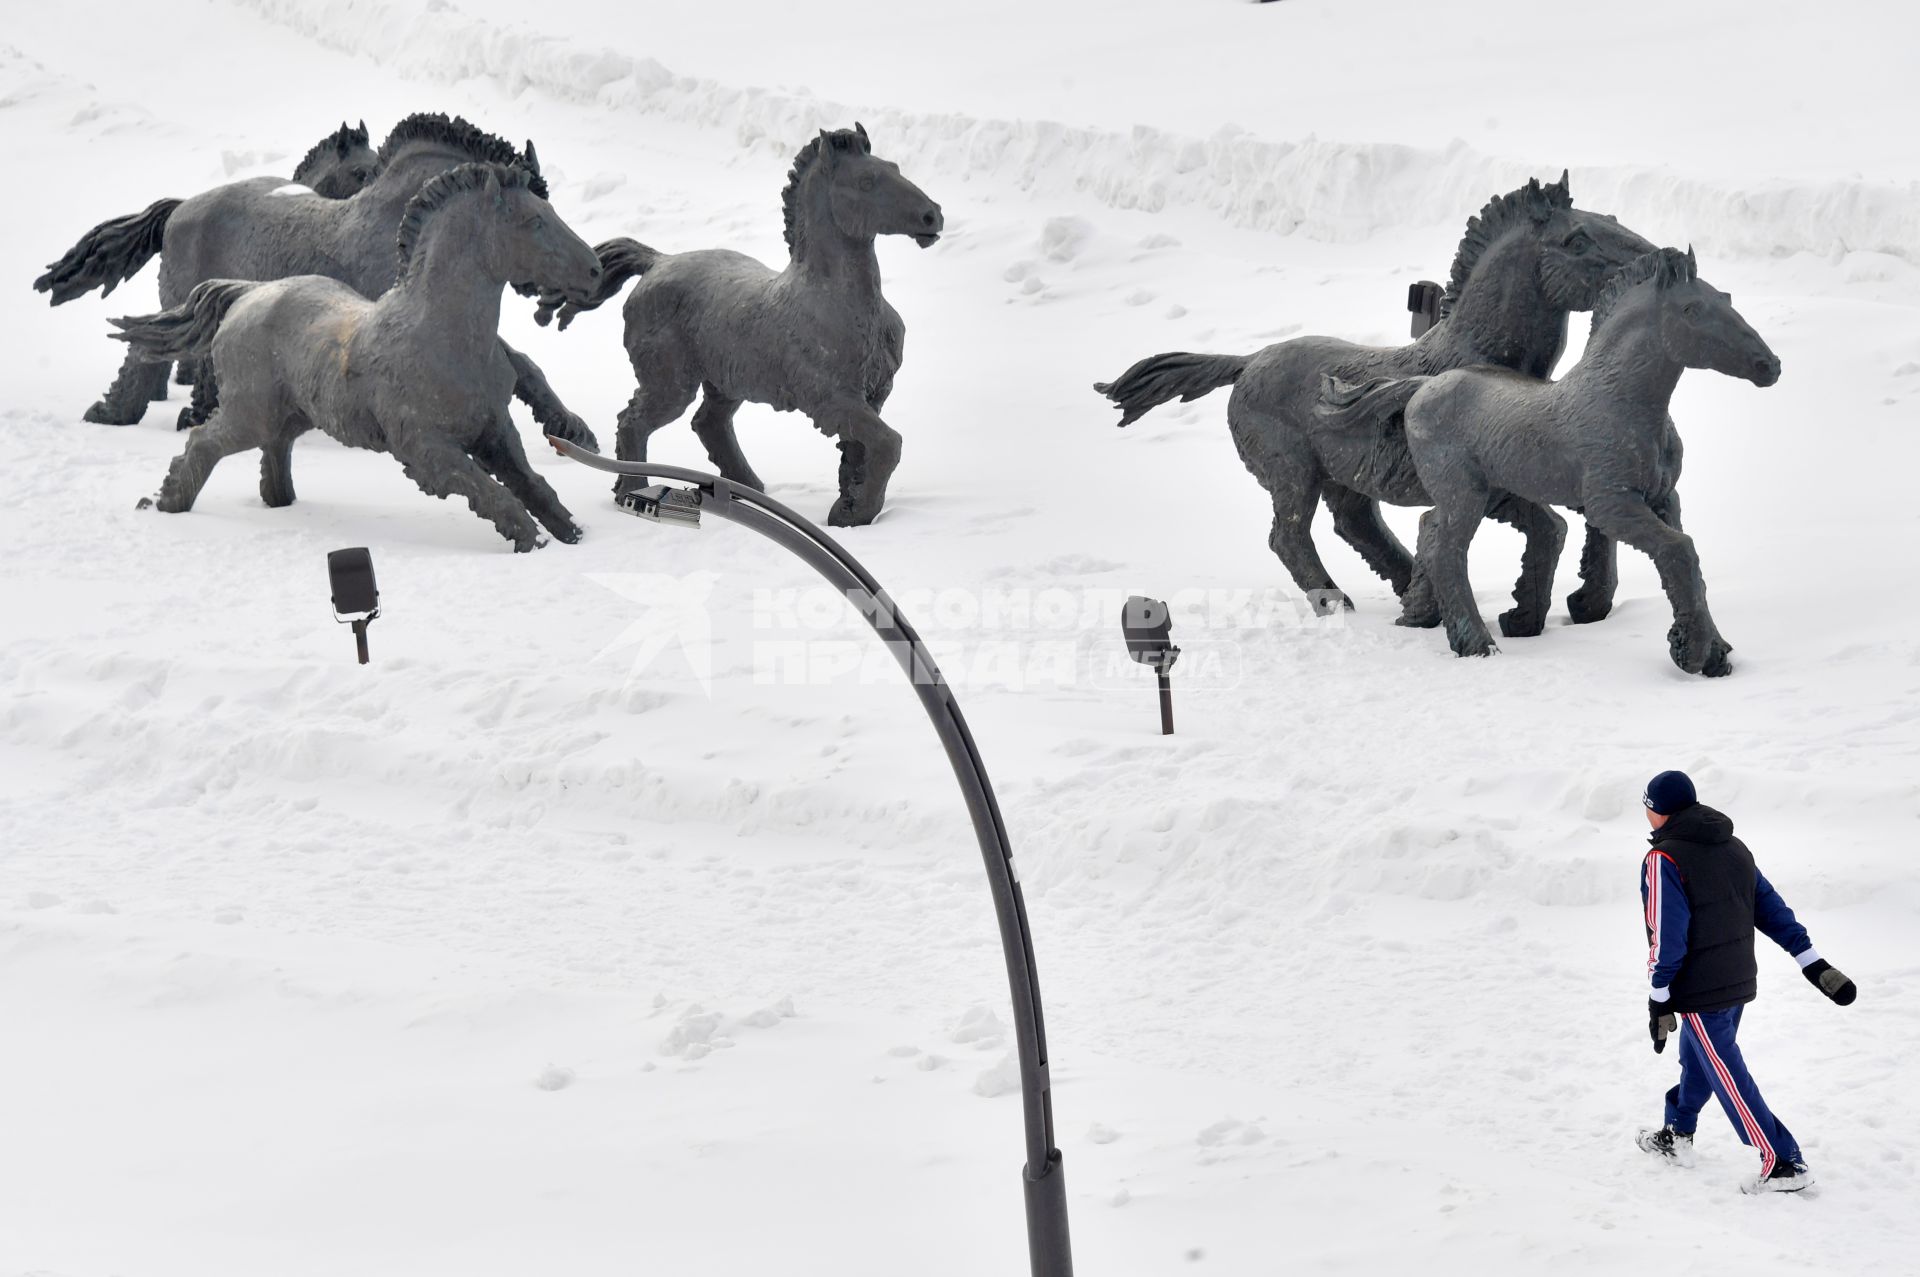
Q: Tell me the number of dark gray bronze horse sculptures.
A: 6